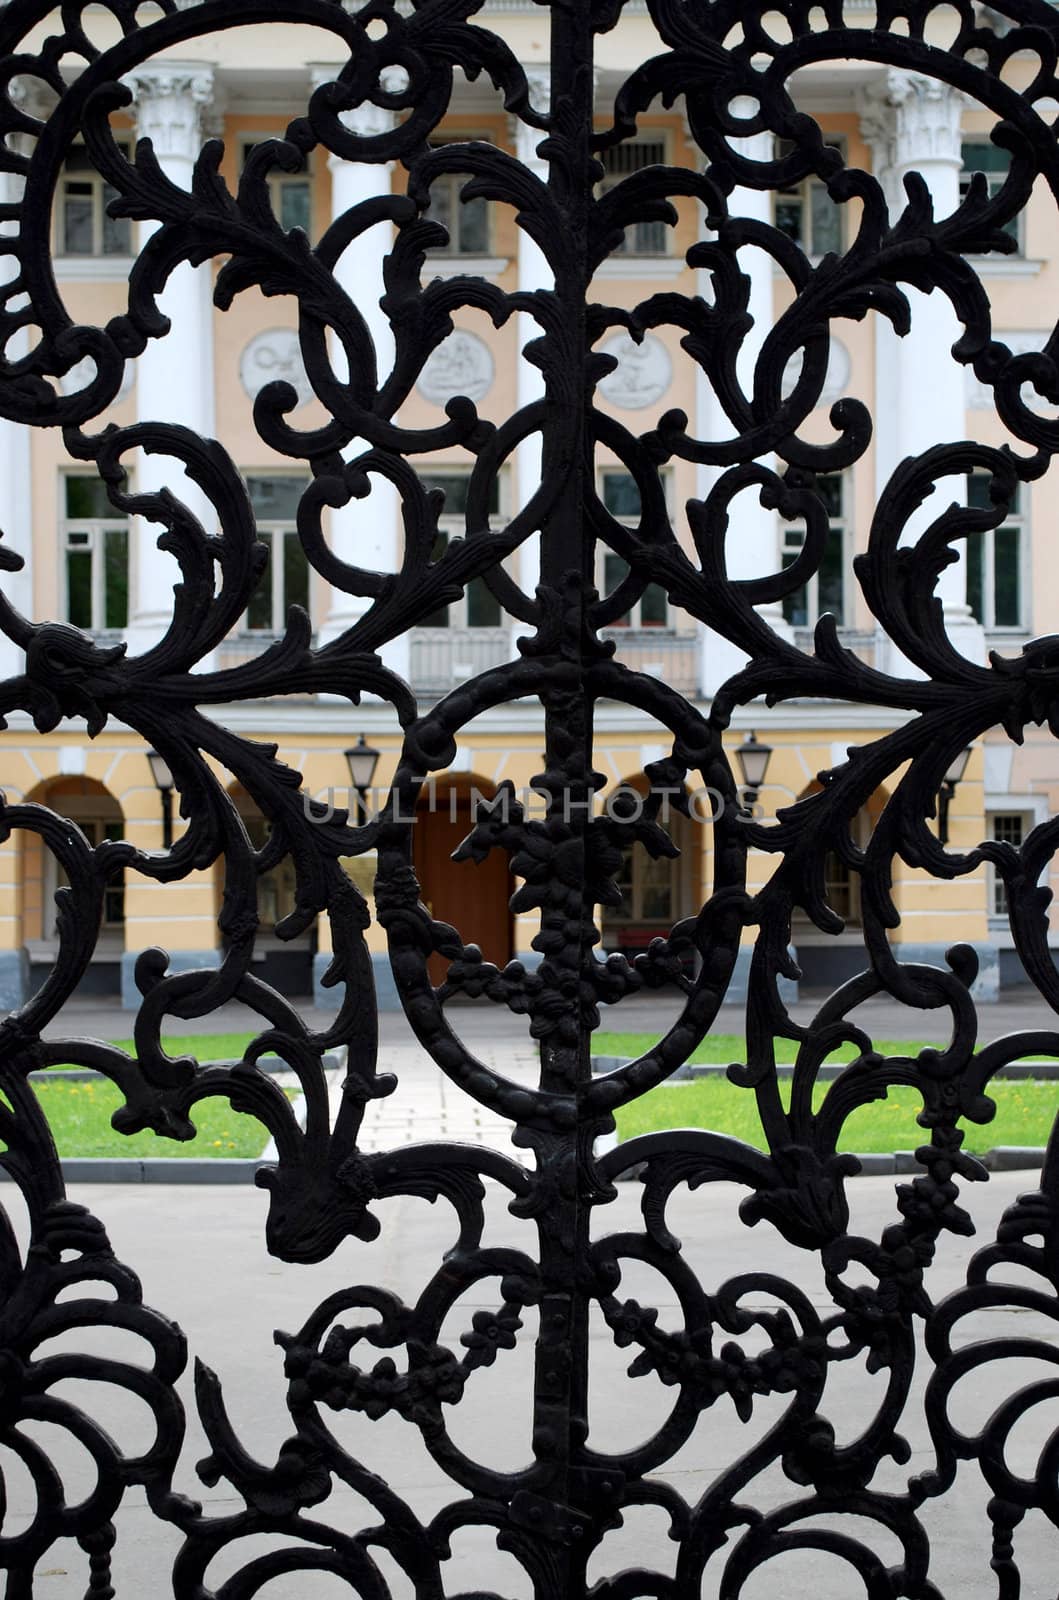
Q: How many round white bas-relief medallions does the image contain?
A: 5